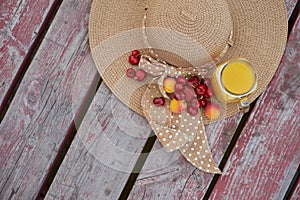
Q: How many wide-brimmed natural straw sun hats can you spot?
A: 1